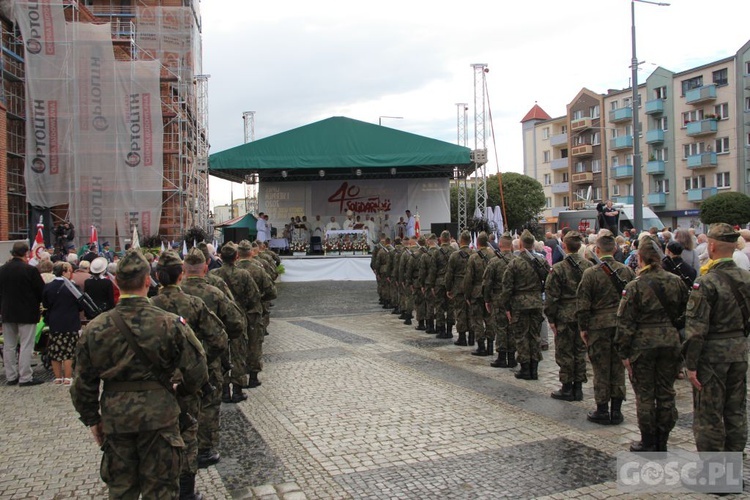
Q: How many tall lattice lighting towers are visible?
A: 4